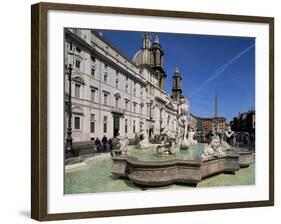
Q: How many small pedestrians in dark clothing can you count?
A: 3